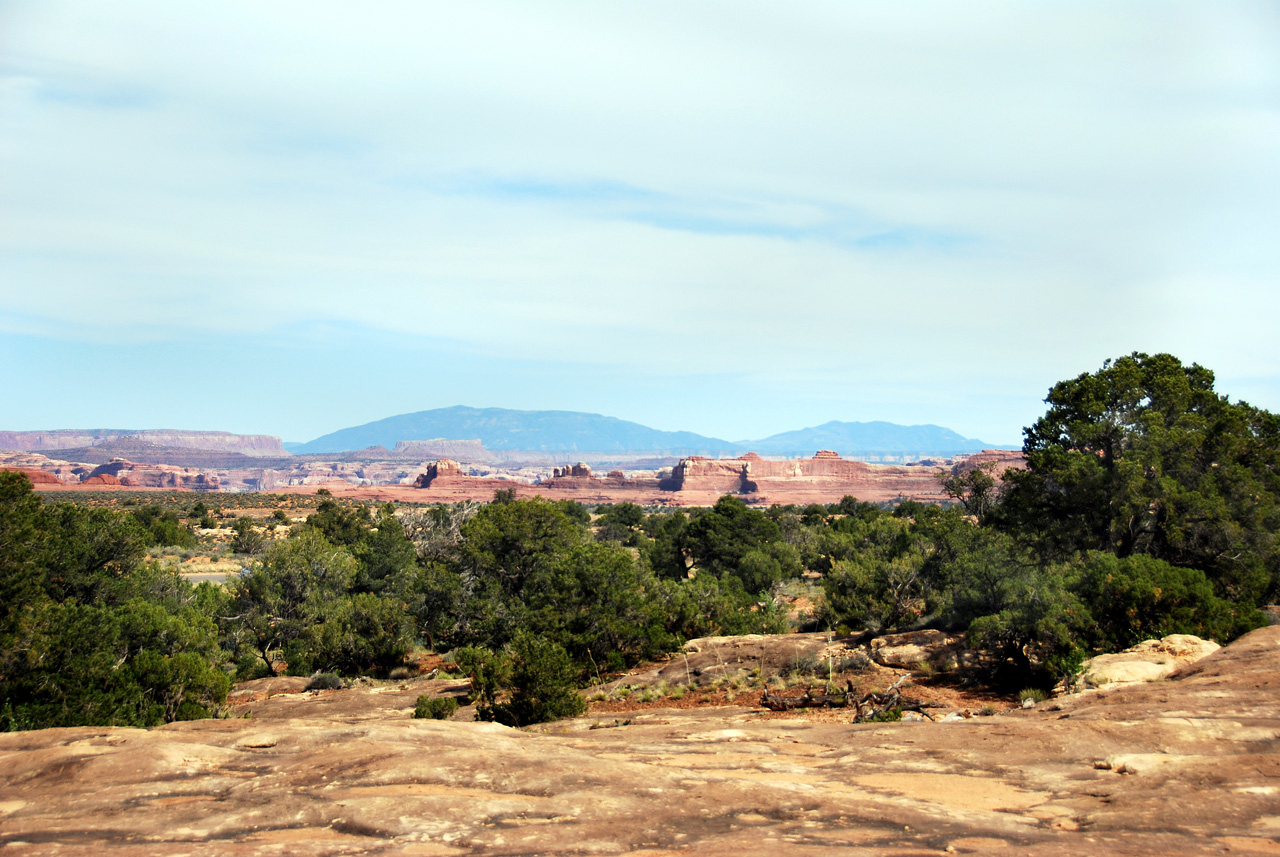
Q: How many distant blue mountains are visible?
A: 2